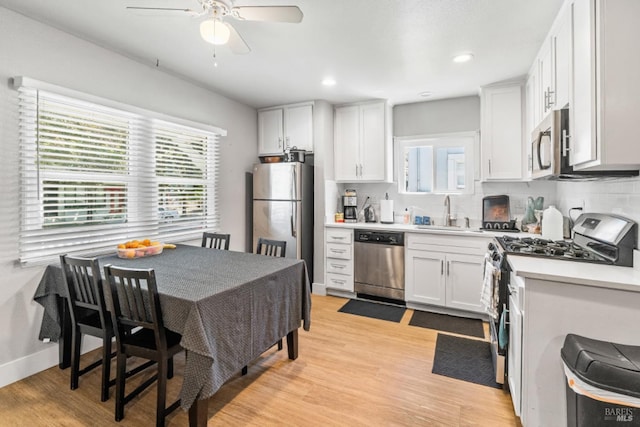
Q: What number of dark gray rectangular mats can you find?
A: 3